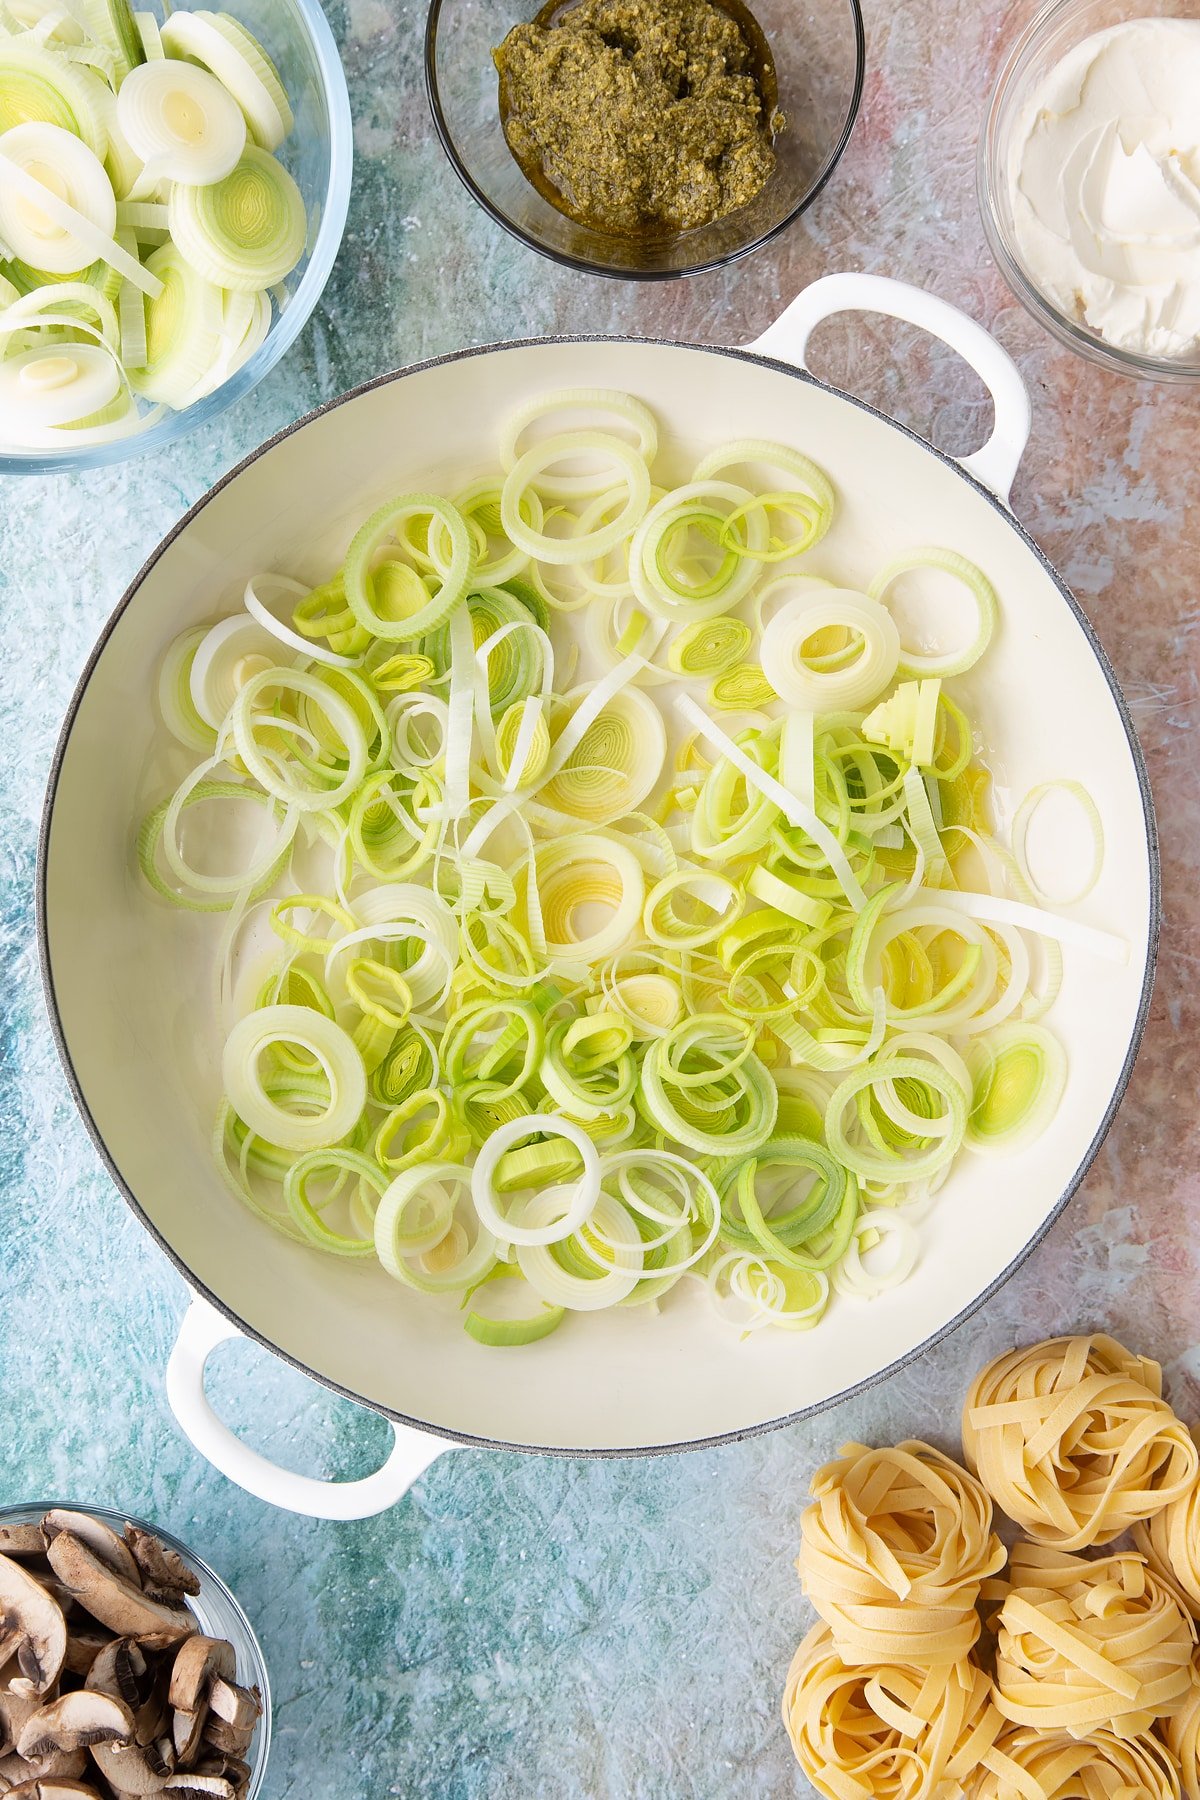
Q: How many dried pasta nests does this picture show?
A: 7